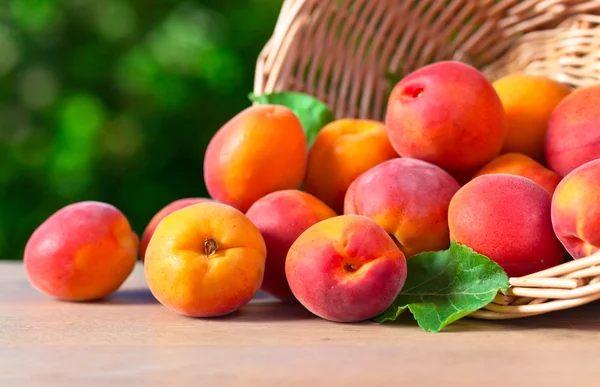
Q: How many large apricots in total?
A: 14